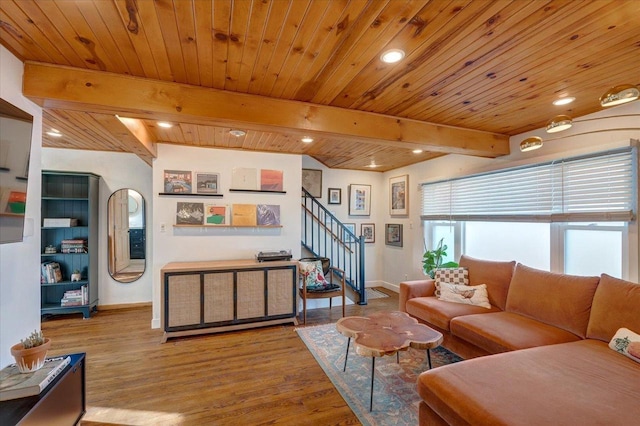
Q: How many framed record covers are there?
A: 8